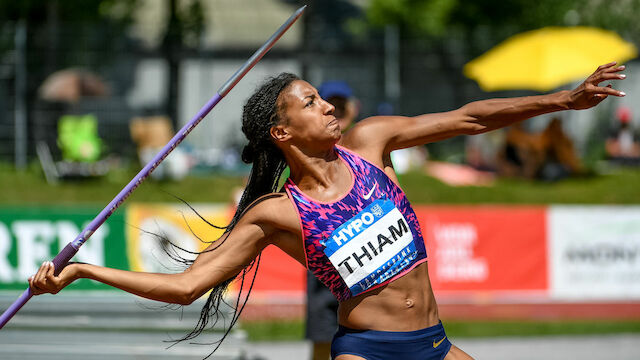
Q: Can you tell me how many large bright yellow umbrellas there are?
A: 1